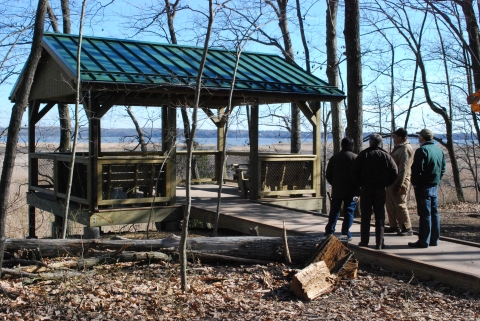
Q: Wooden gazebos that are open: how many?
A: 1